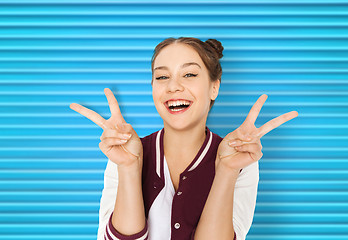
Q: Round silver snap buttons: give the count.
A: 3